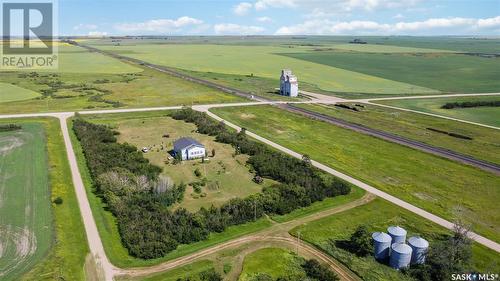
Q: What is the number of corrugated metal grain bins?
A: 4